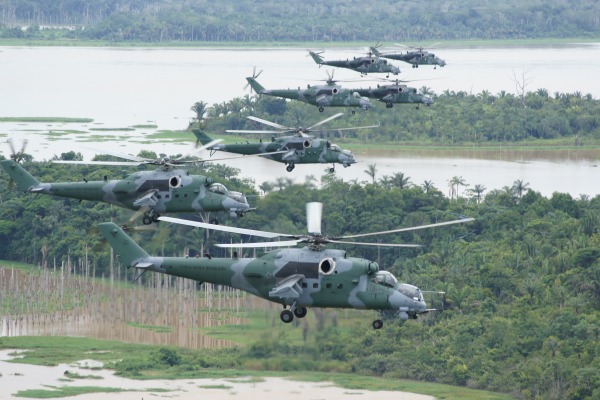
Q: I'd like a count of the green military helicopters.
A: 7